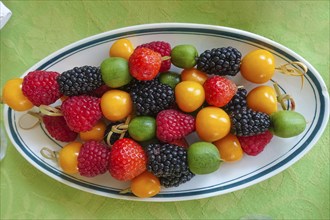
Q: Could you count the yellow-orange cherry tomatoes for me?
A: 12